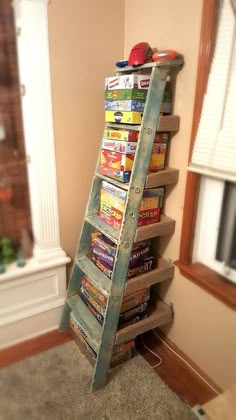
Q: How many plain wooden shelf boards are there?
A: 5